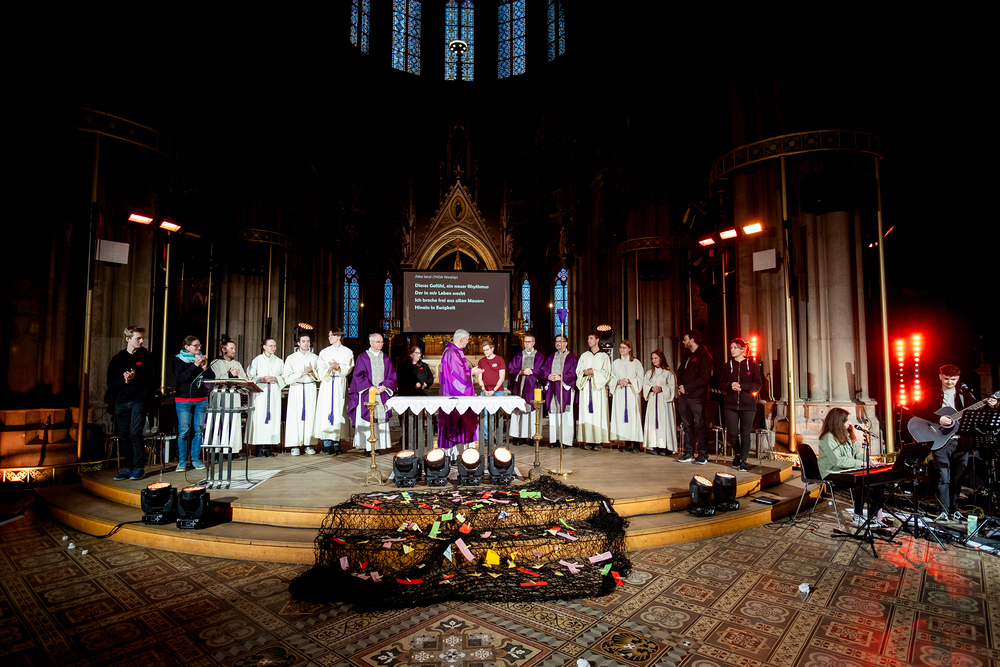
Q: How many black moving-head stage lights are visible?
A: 10